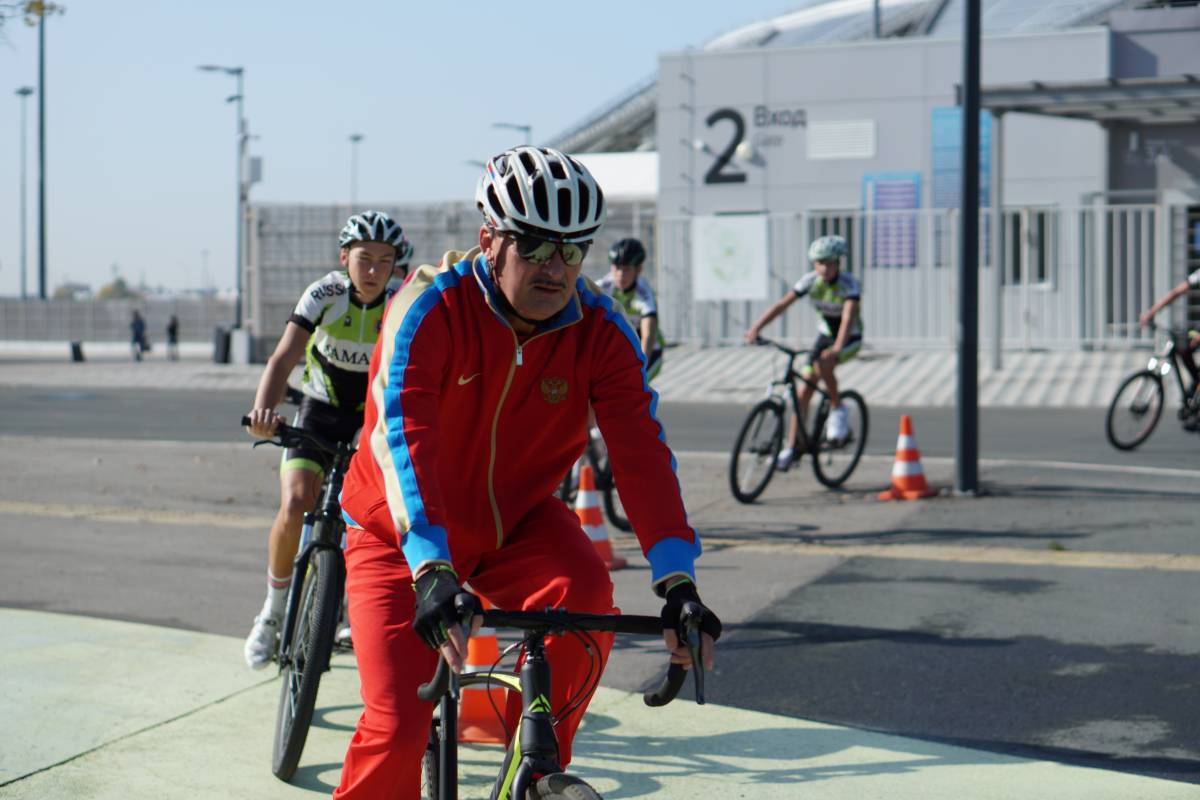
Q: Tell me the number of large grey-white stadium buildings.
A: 1